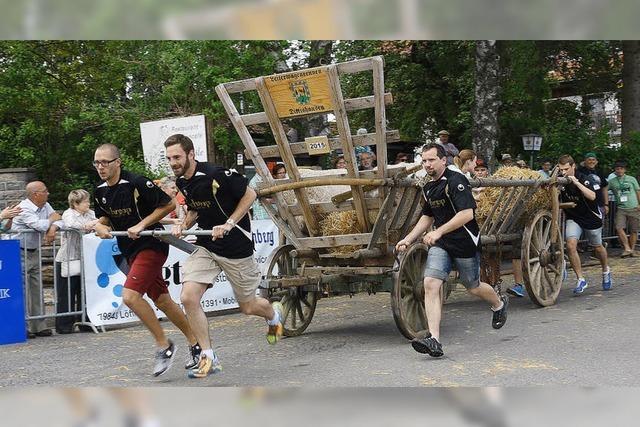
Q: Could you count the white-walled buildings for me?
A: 1